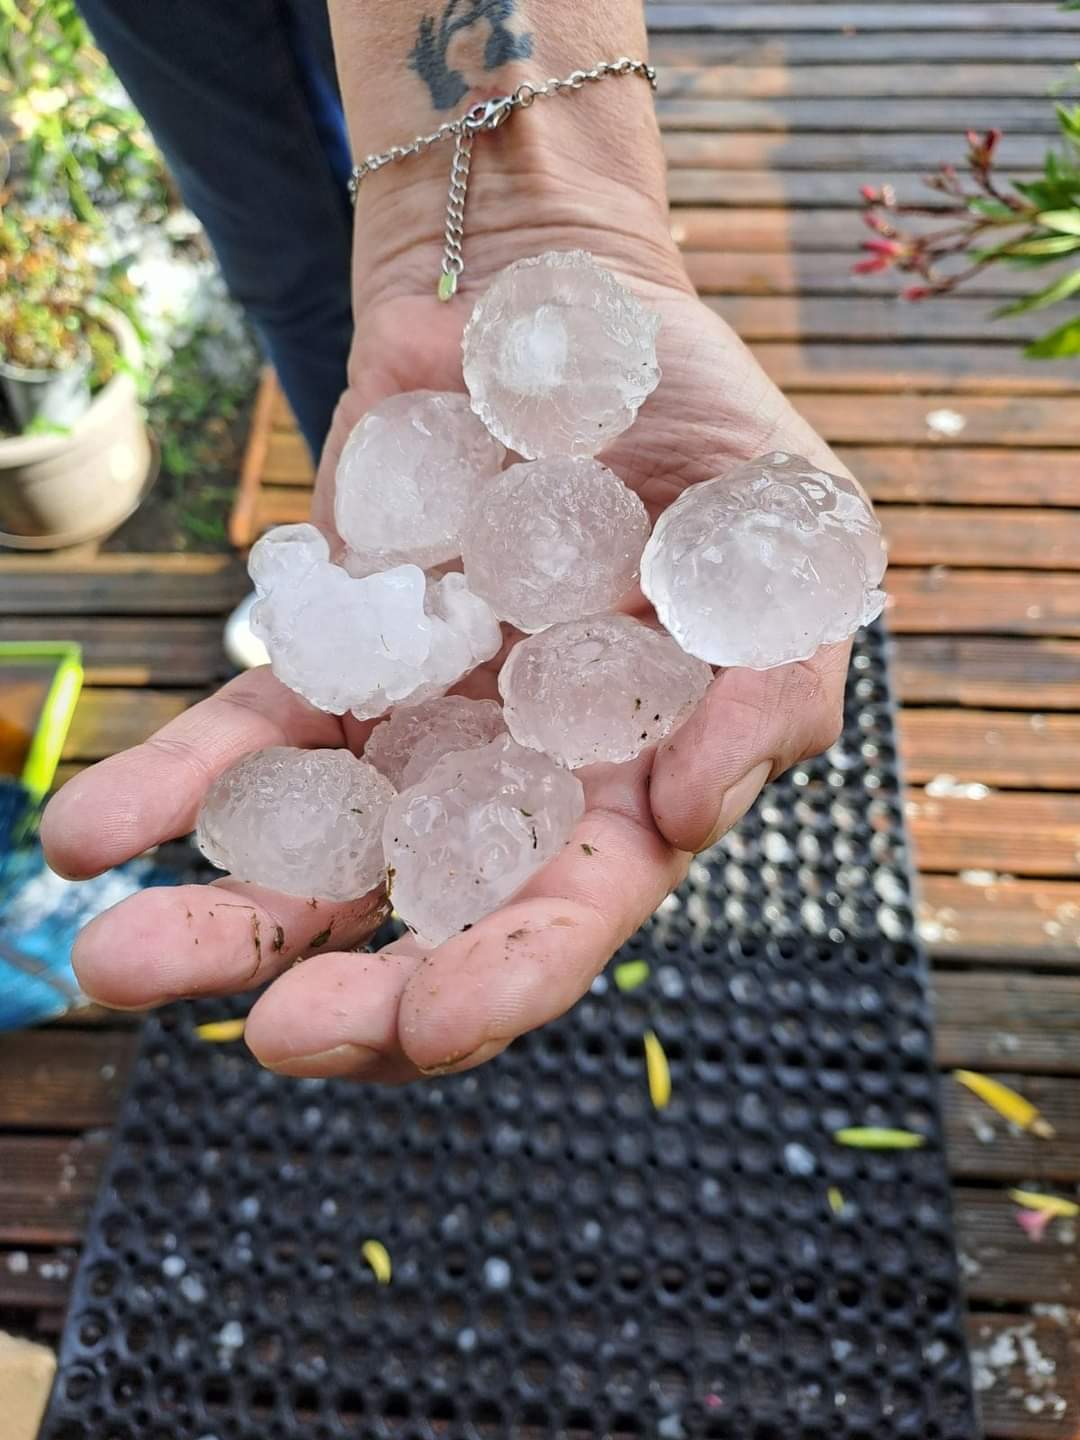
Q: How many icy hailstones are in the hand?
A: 9